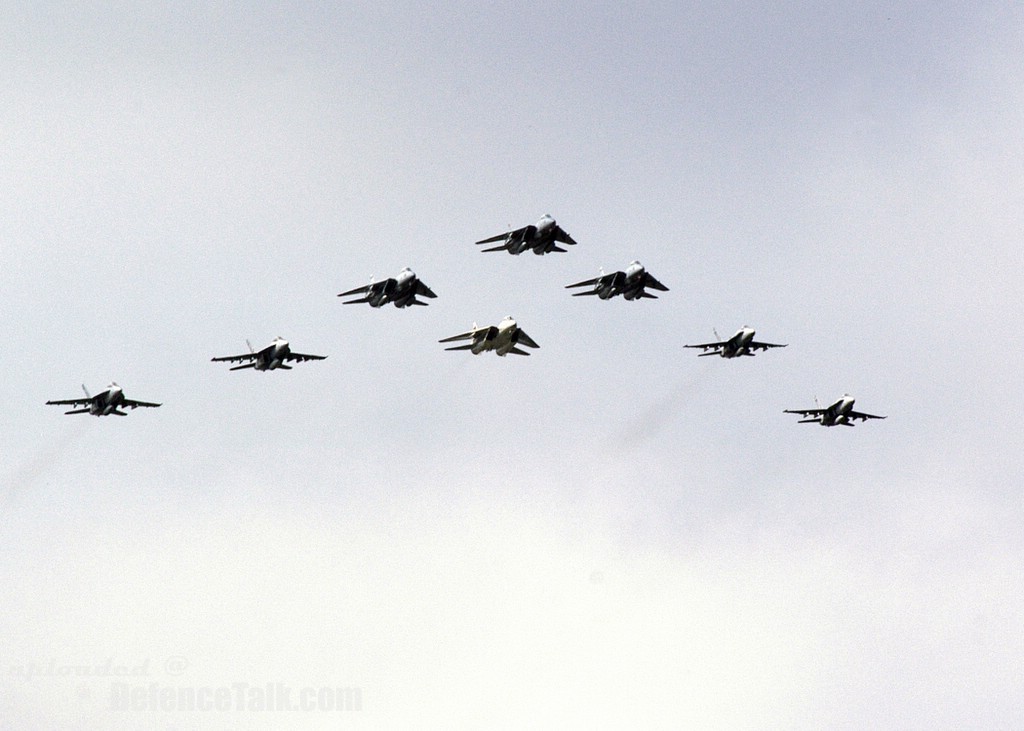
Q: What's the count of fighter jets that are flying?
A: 8